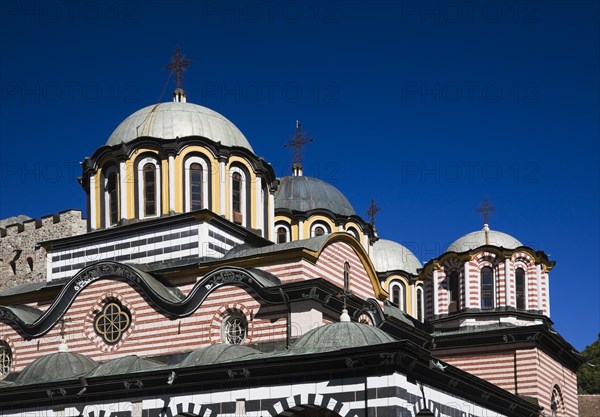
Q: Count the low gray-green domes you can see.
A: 4